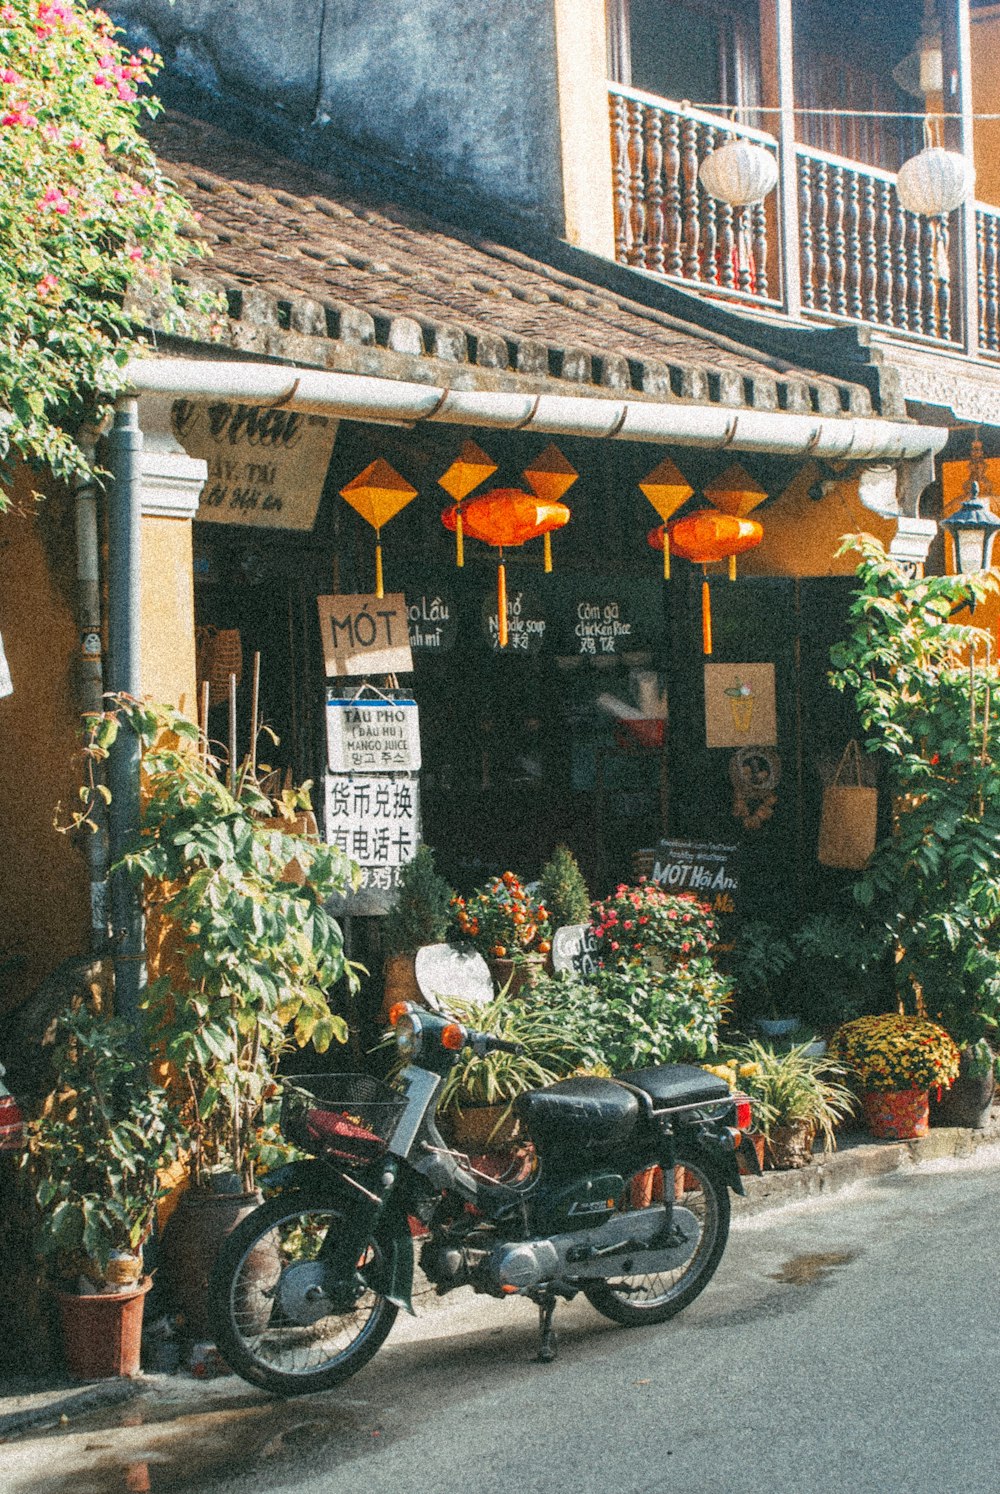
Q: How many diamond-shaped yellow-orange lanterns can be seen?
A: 5